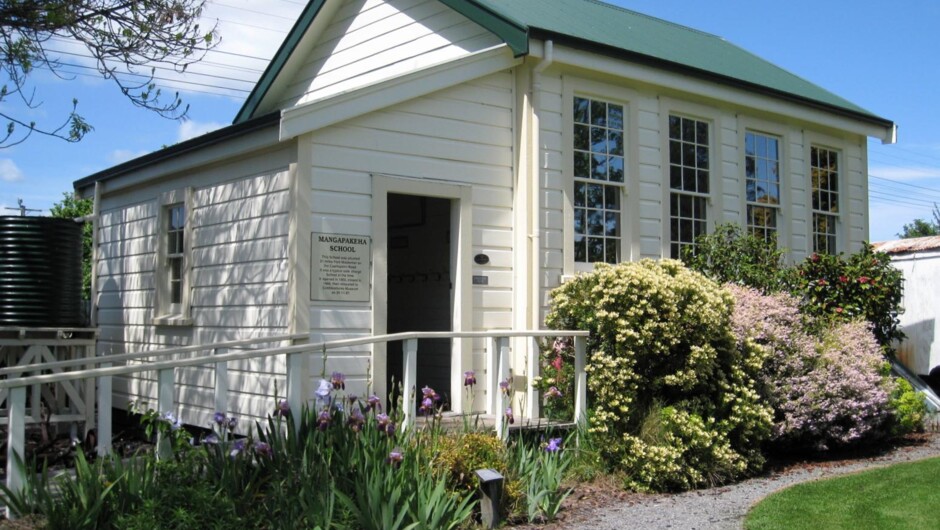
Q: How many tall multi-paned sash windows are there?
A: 4